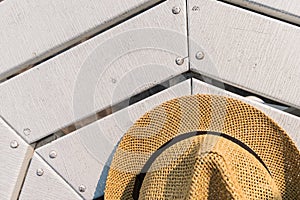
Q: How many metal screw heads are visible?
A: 9